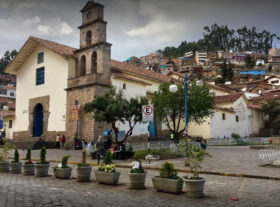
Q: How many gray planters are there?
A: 10